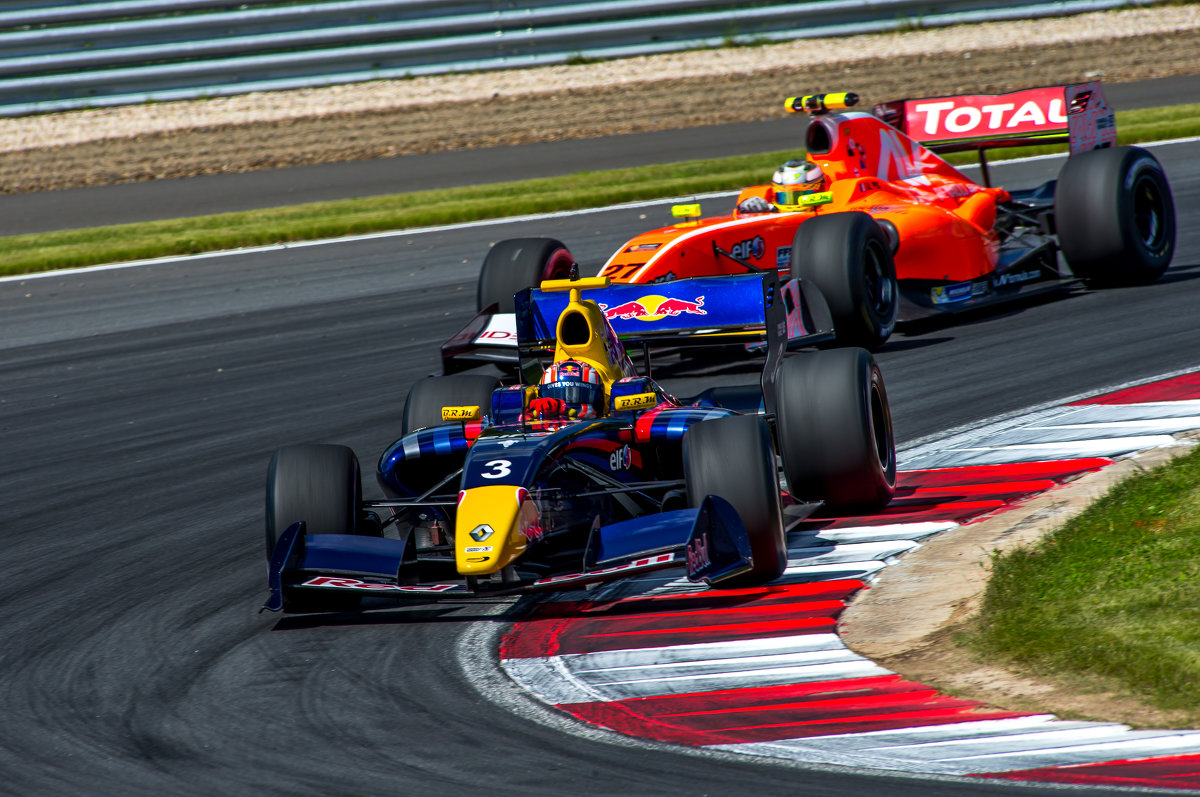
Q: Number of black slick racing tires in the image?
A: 7